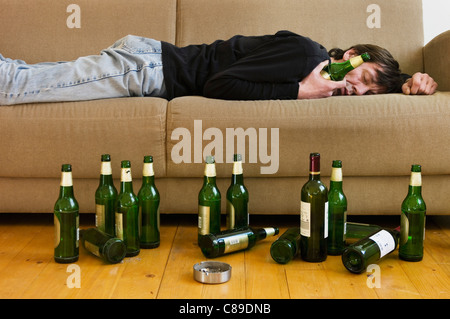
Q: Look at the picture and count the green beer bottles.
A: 13